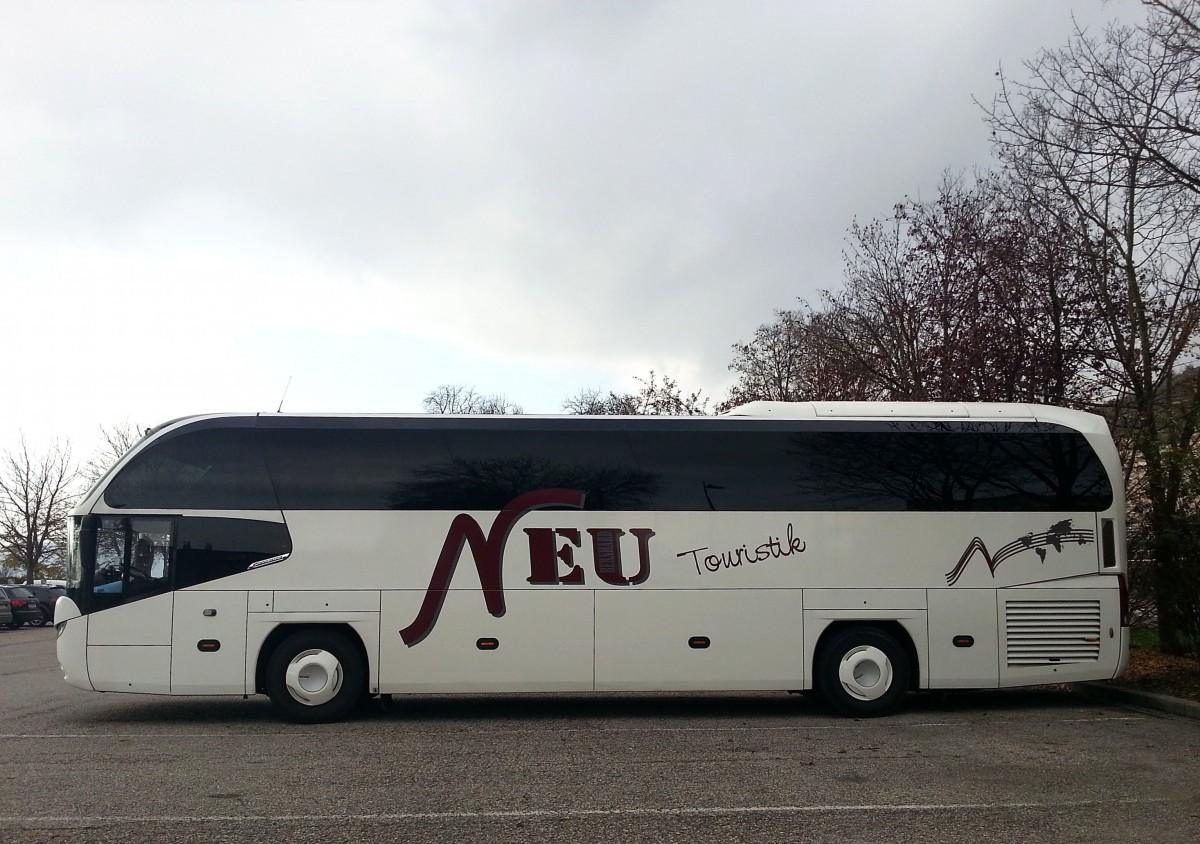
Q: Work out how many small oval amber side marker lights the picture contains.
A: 4